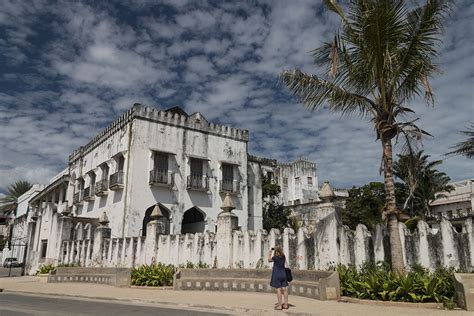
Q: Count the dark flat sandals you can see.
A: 2